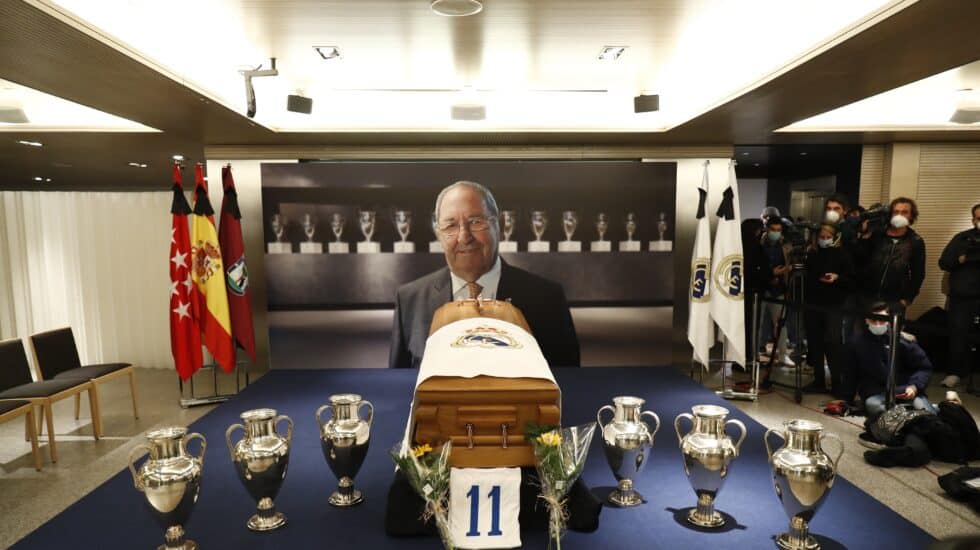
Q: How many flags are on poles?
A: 5